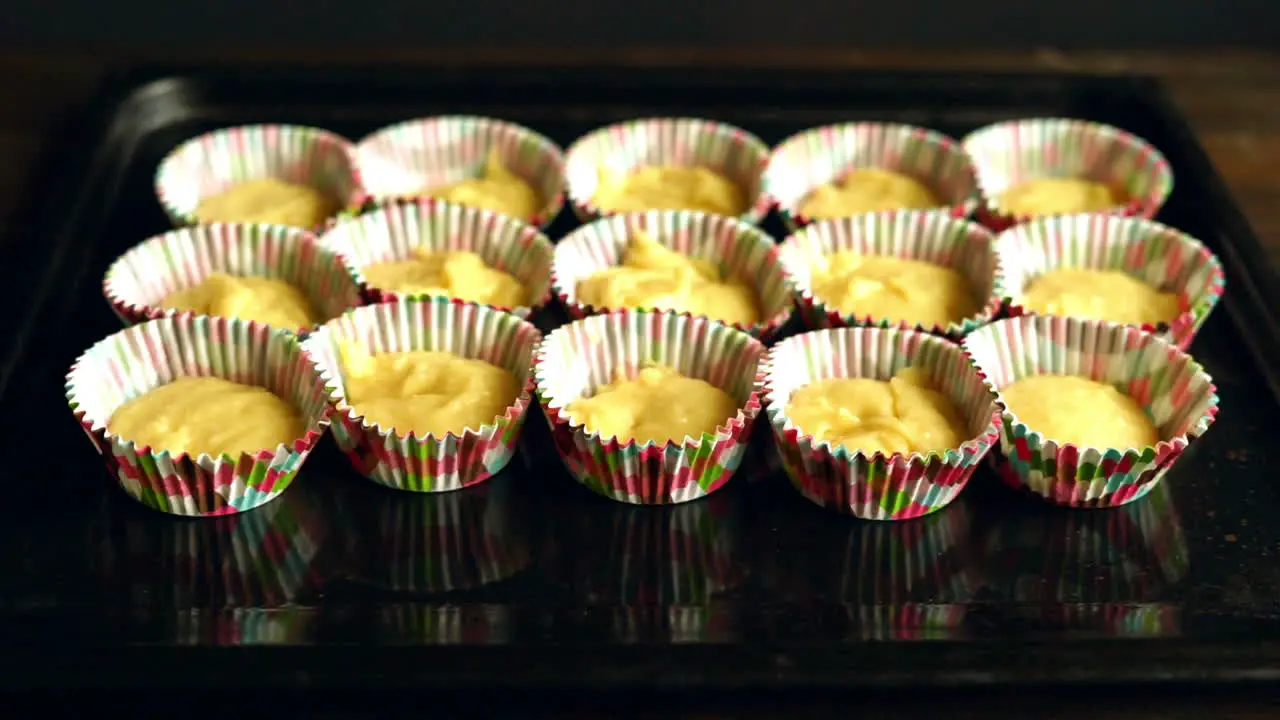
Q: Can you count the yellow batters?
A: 15